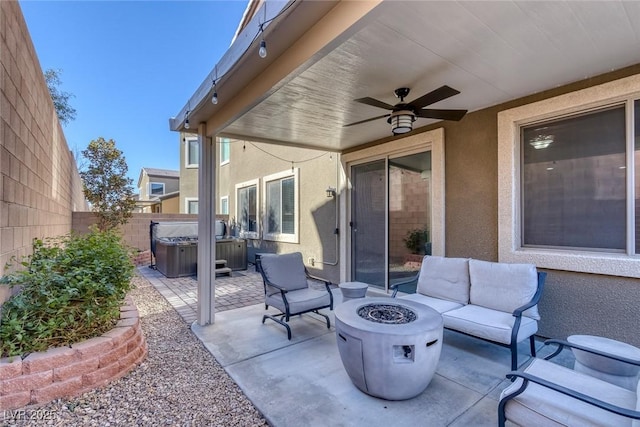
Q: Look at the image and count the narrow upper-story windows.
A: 2